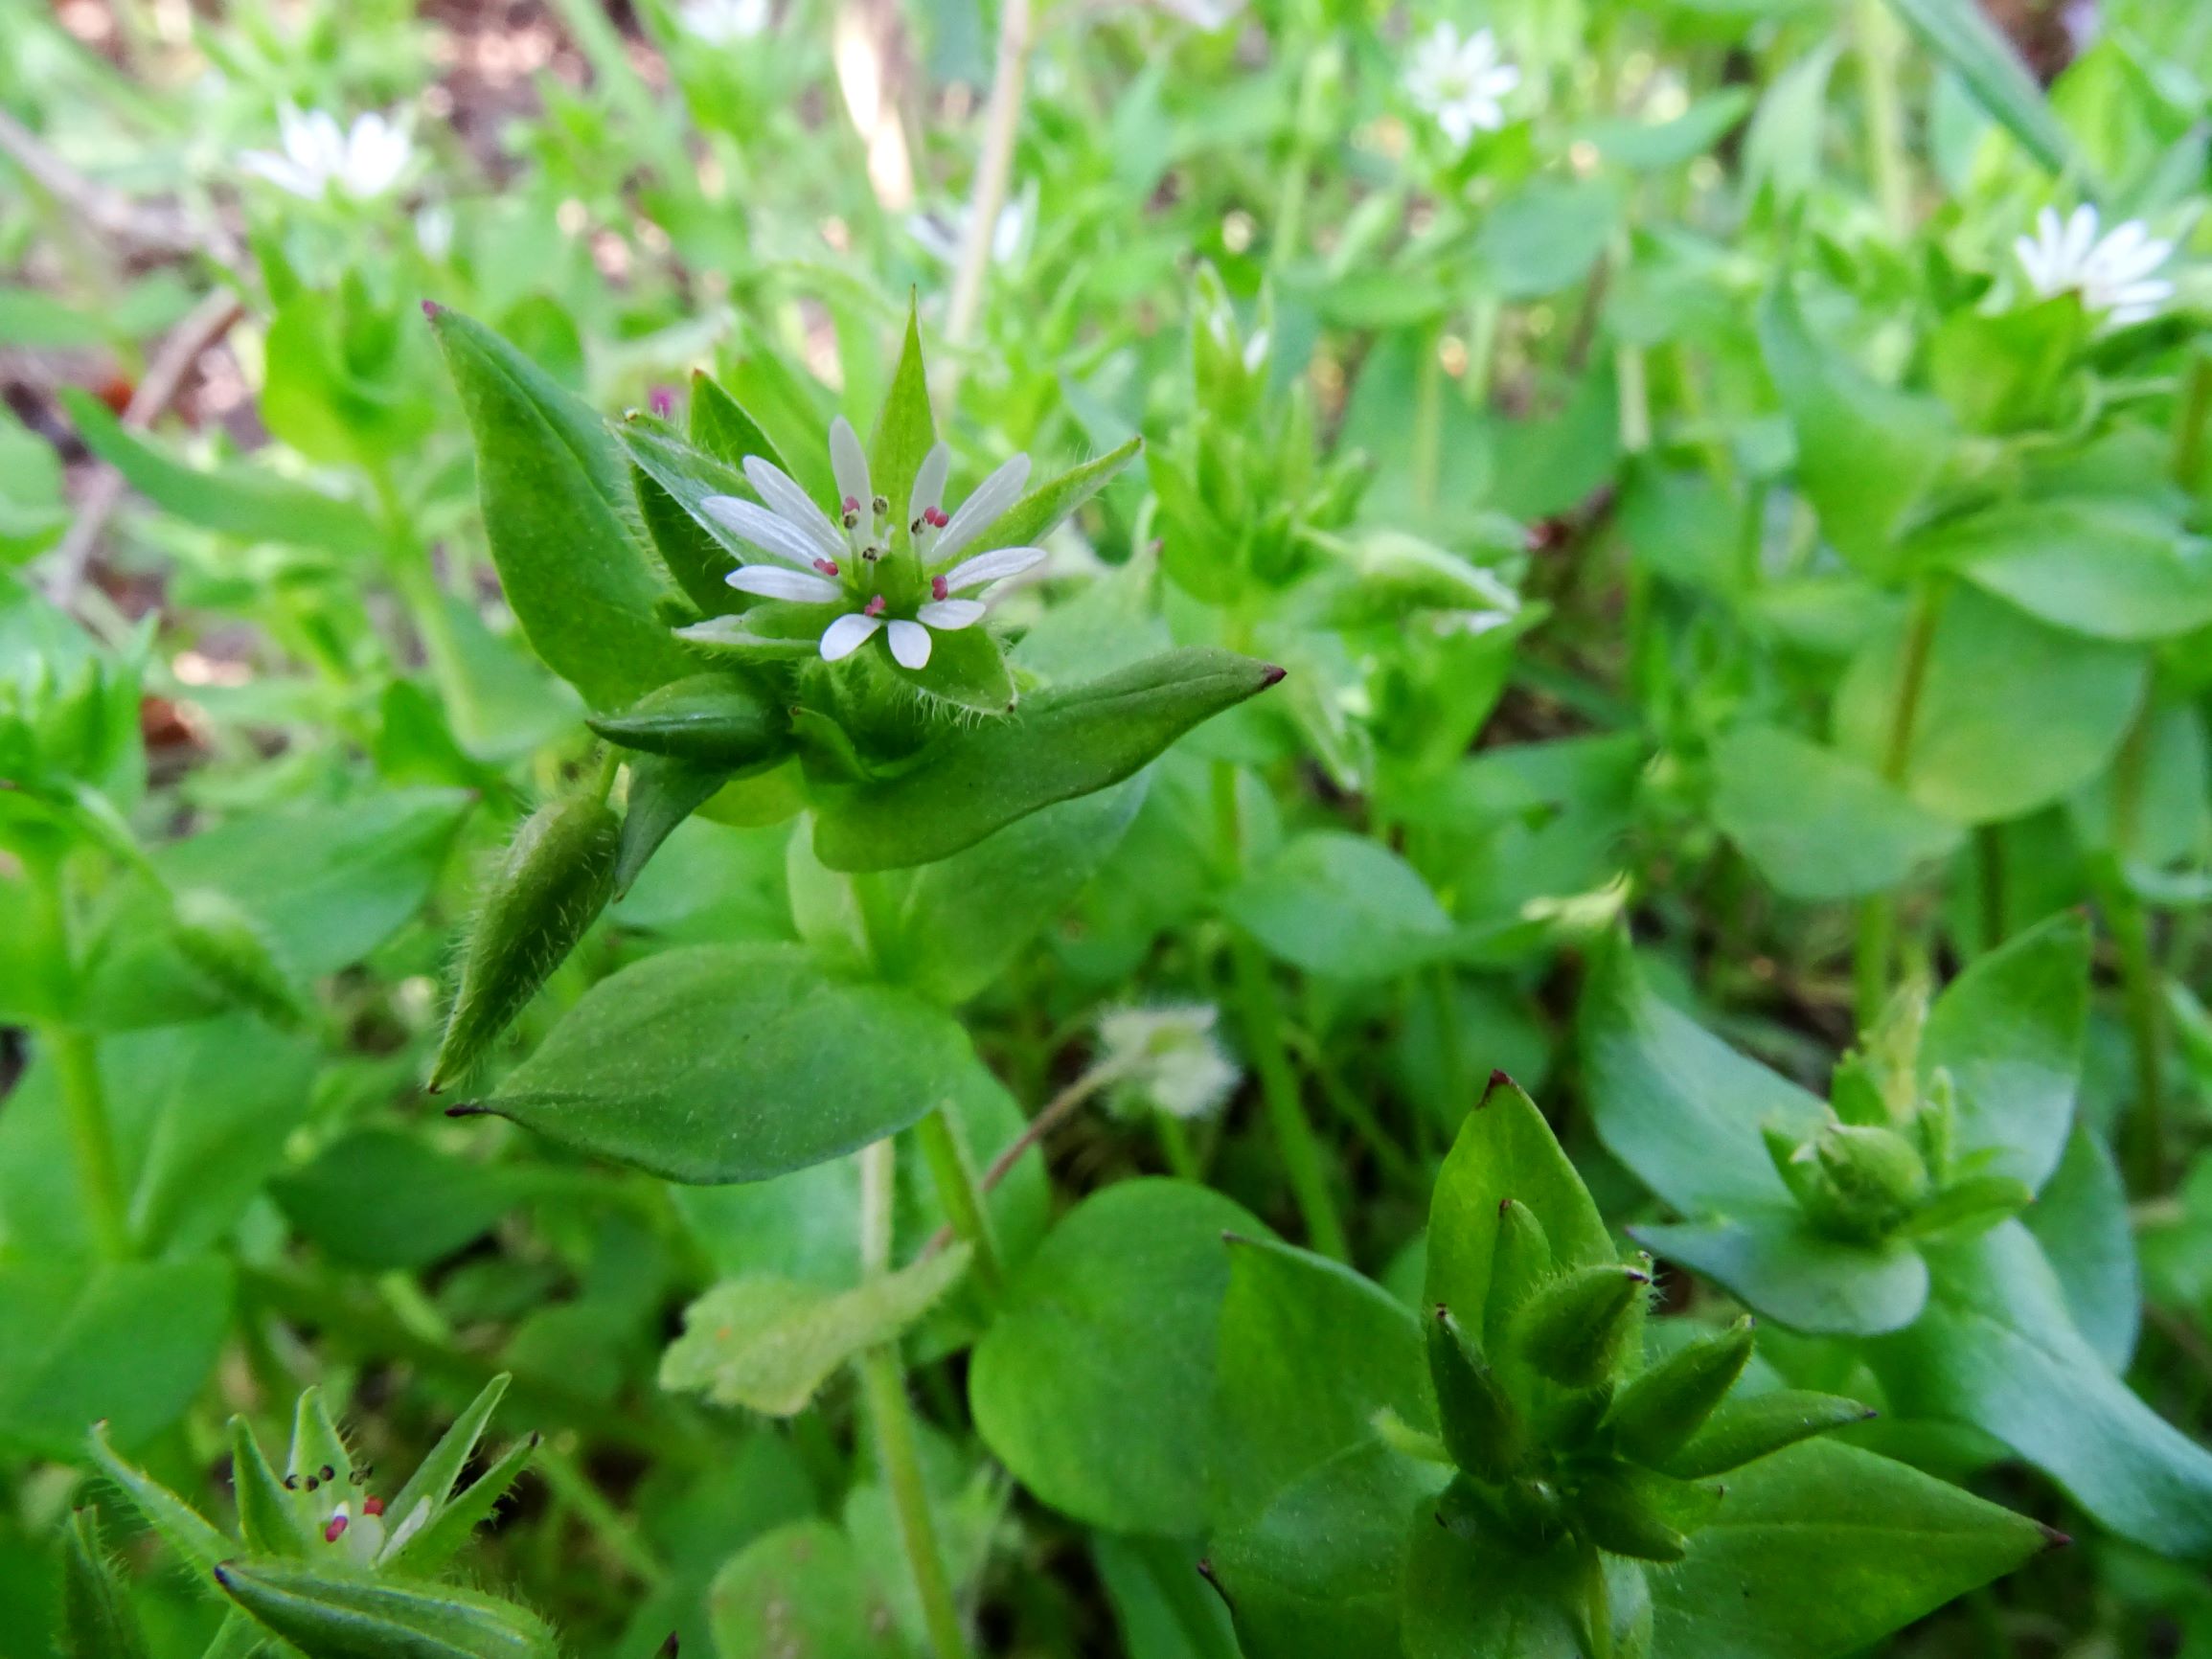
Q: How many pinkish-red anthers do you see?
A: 7